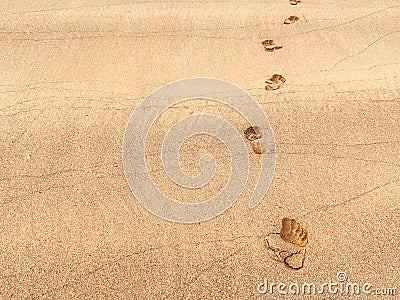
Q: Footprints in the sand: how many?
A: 6